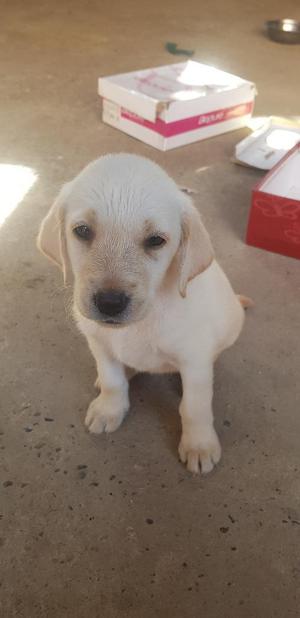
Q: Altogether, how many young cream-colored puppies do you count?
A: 1